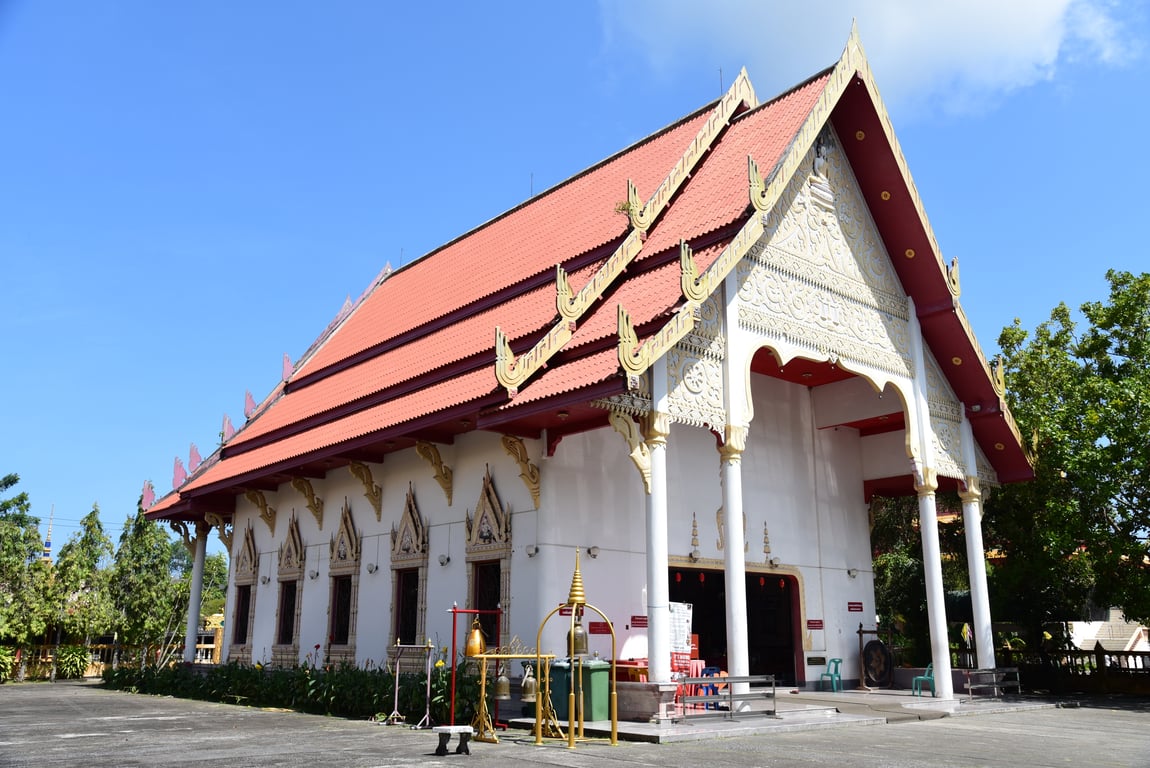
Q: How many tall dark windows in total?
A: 5